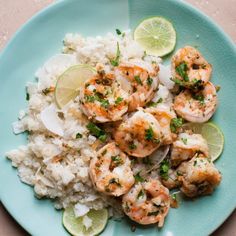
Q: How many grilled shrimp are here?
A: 10